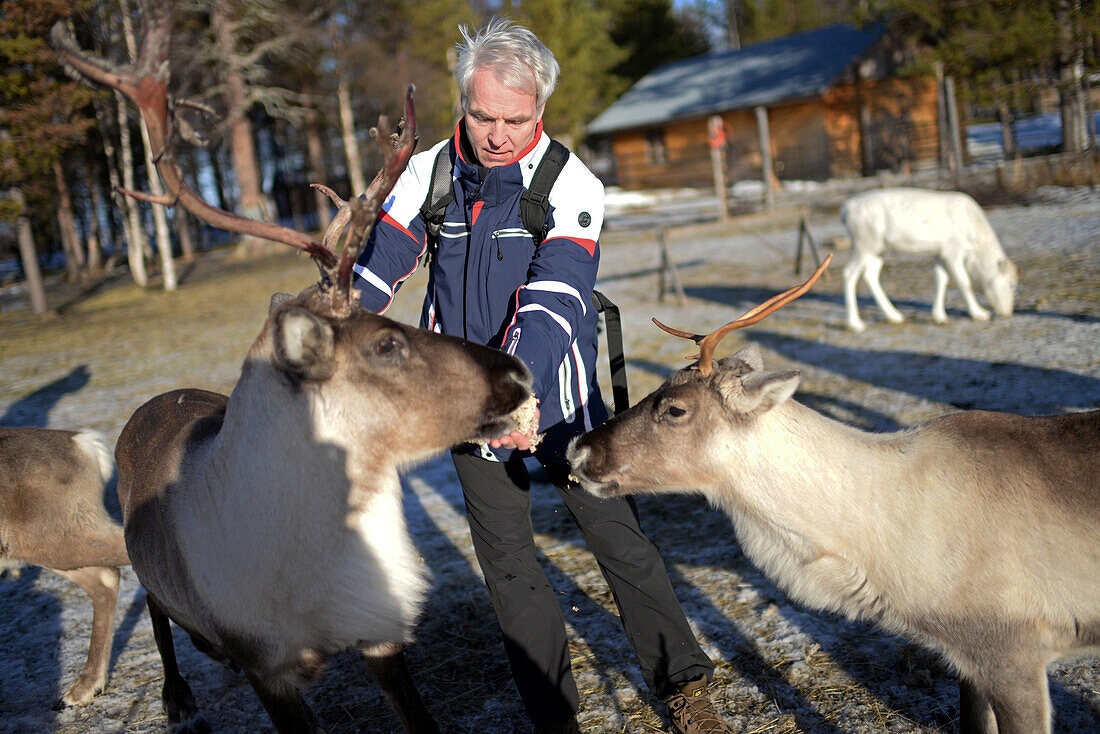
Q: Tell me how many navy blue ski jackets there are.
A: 1